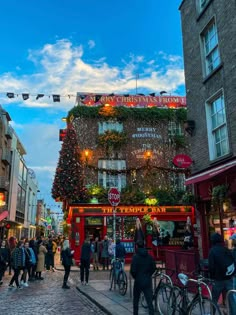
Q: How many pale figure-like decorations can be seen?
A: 3